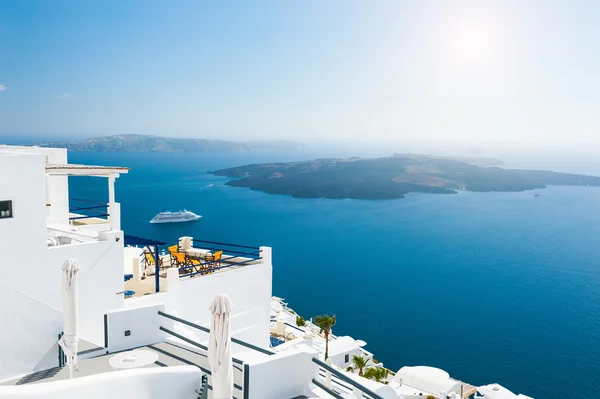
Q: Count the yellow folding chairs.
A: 5